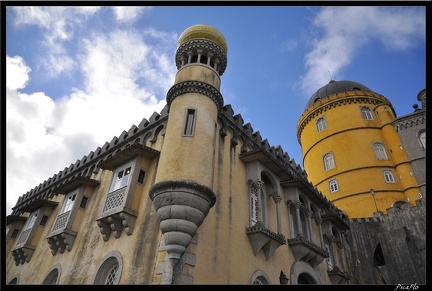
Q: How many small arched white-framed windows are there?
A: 6